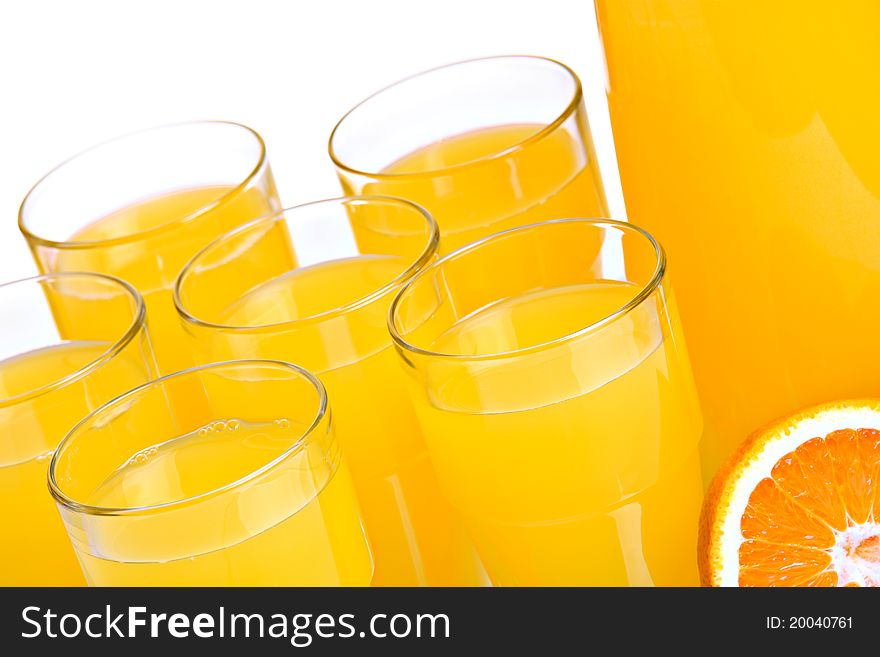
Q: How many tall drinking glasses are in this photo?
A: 6